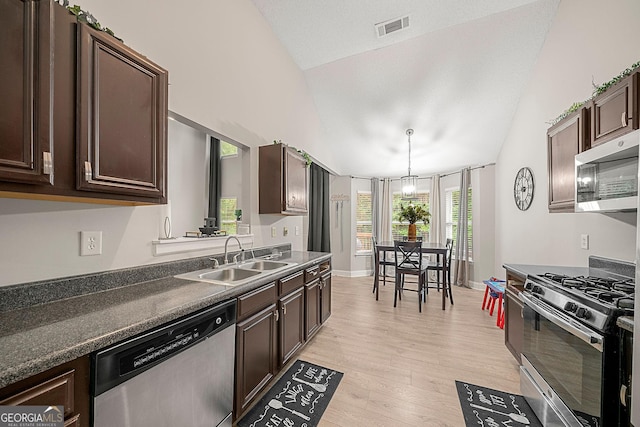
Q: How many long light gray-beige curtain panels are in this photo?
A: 4